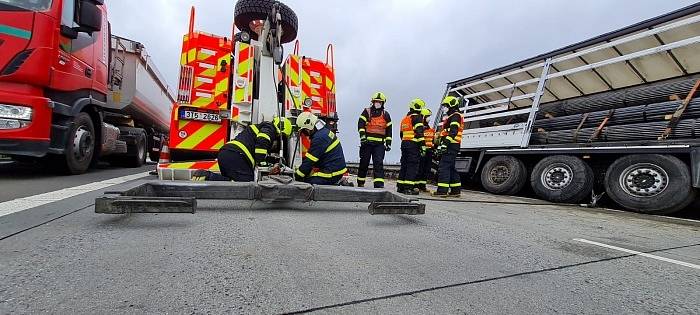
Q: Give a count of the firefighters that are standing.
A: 4